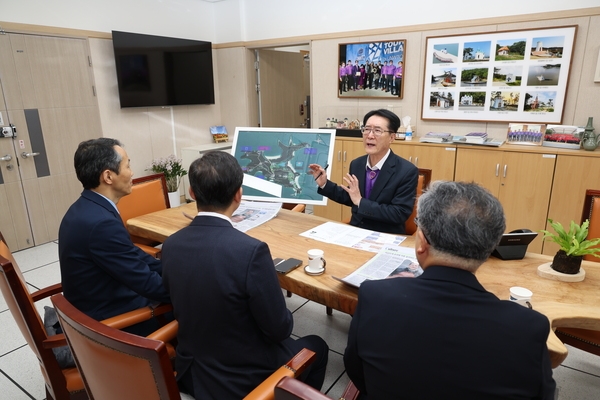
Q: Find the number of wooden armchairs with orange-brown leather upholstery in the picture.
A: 7